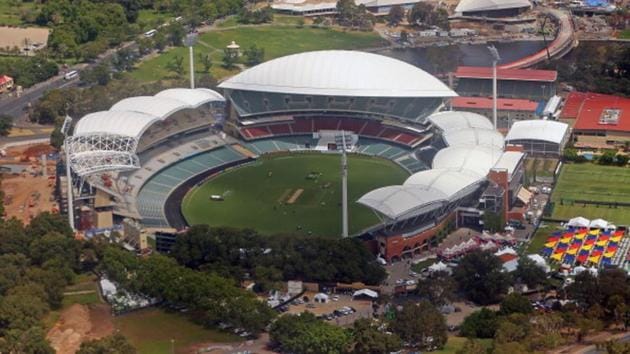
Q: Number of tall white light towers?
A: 4